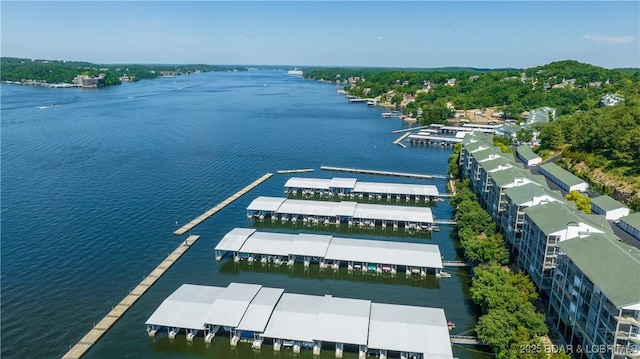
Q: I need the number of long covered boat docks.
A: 4